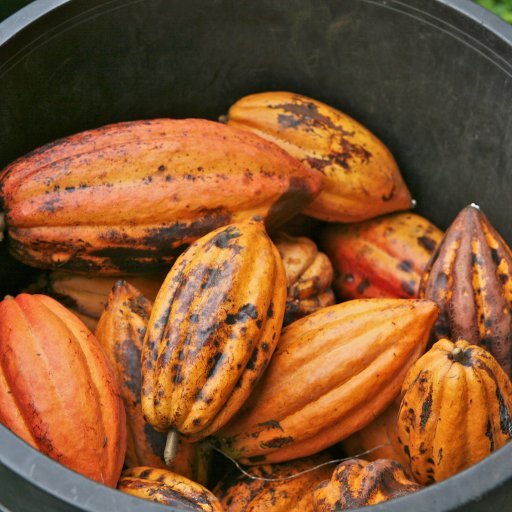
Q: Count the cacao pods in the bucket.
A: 15